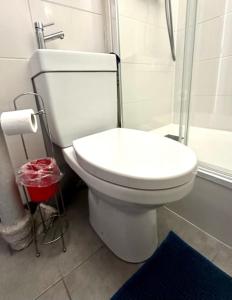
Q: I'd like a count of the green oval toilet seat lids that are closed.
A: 0